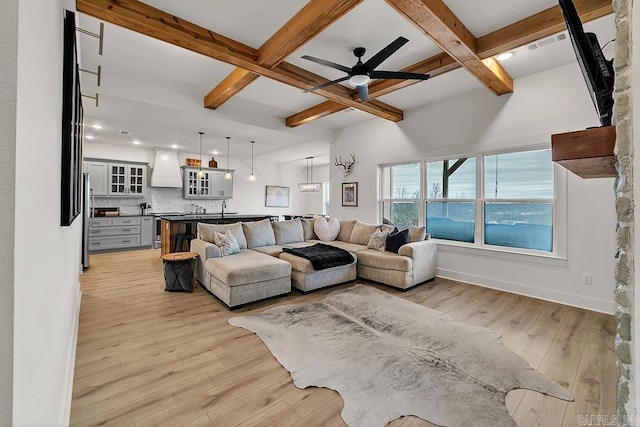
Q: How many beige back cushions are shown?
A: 7